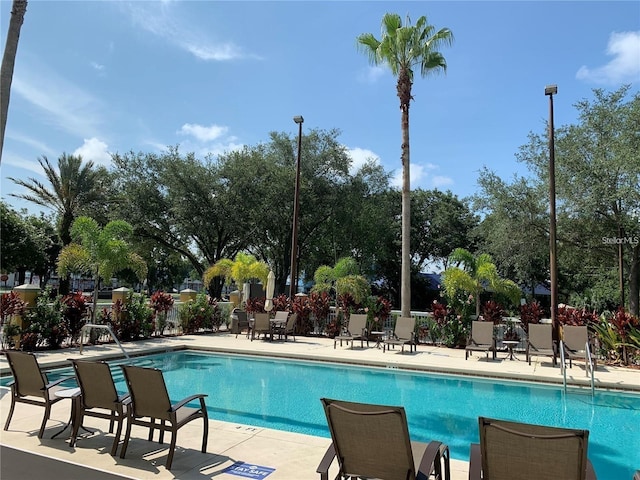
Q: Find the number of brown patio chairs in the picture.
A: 14